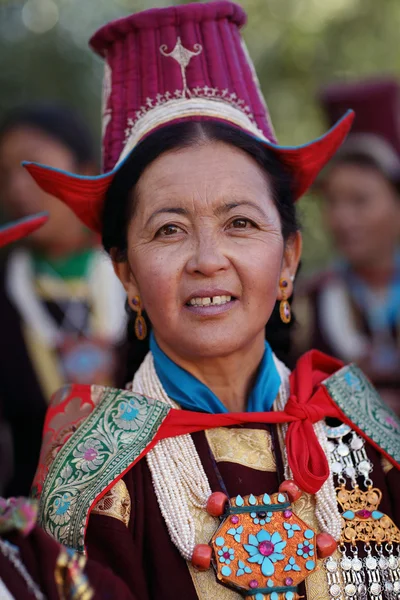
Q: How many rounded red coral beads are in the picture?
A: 4